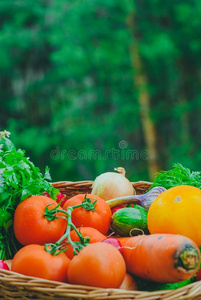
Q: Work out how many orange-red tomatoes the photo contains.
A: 5